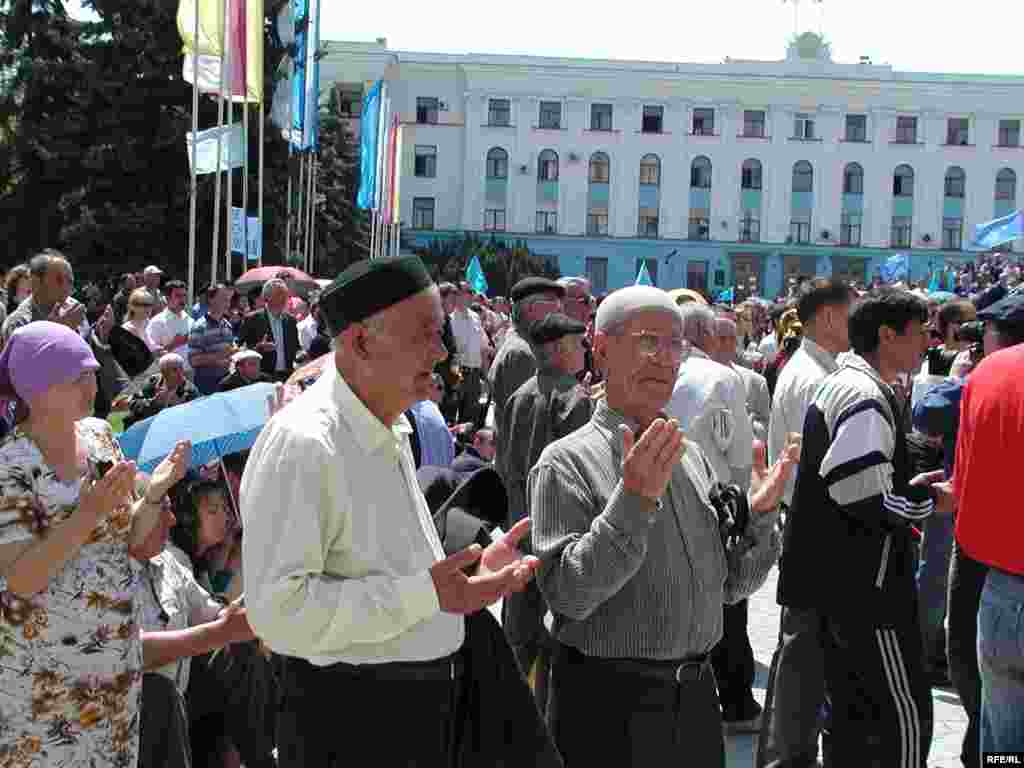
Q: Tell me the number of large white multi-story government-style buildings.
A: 1